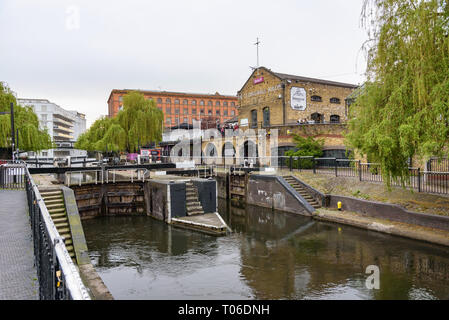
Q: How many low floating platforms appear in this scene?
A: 1